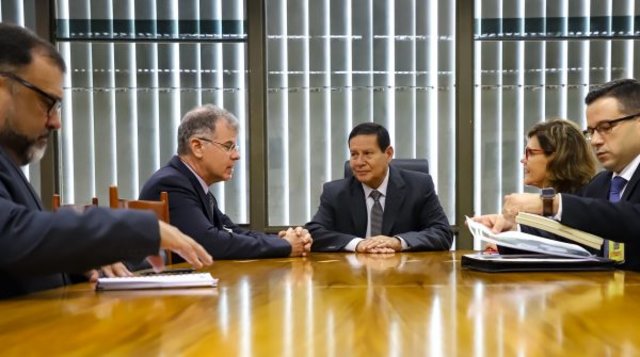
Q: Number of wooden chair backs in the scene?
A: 2